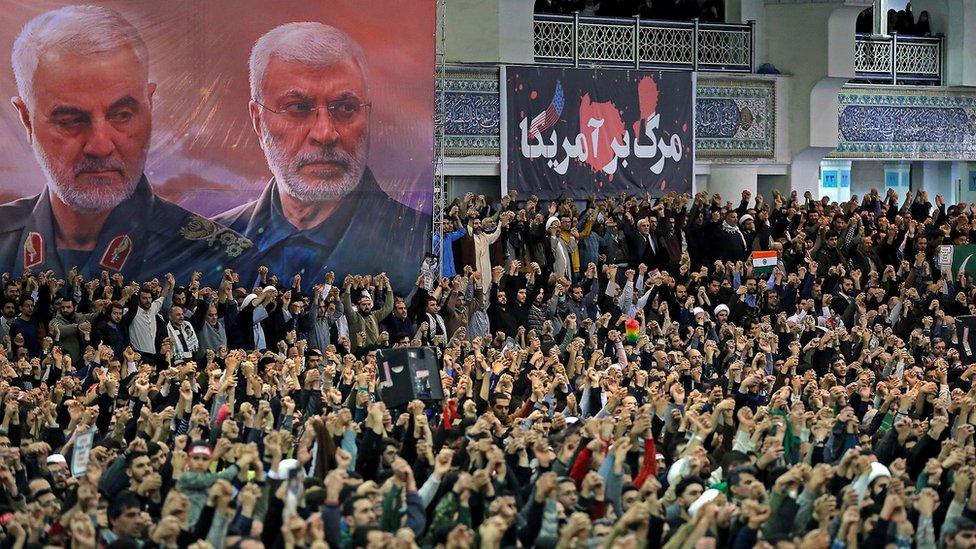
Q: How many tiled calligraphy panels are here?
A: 3